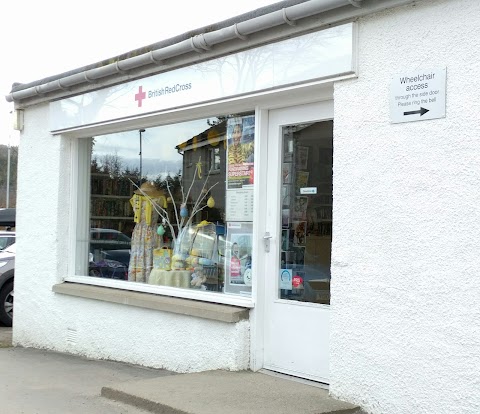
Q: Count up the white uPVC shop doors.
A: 1